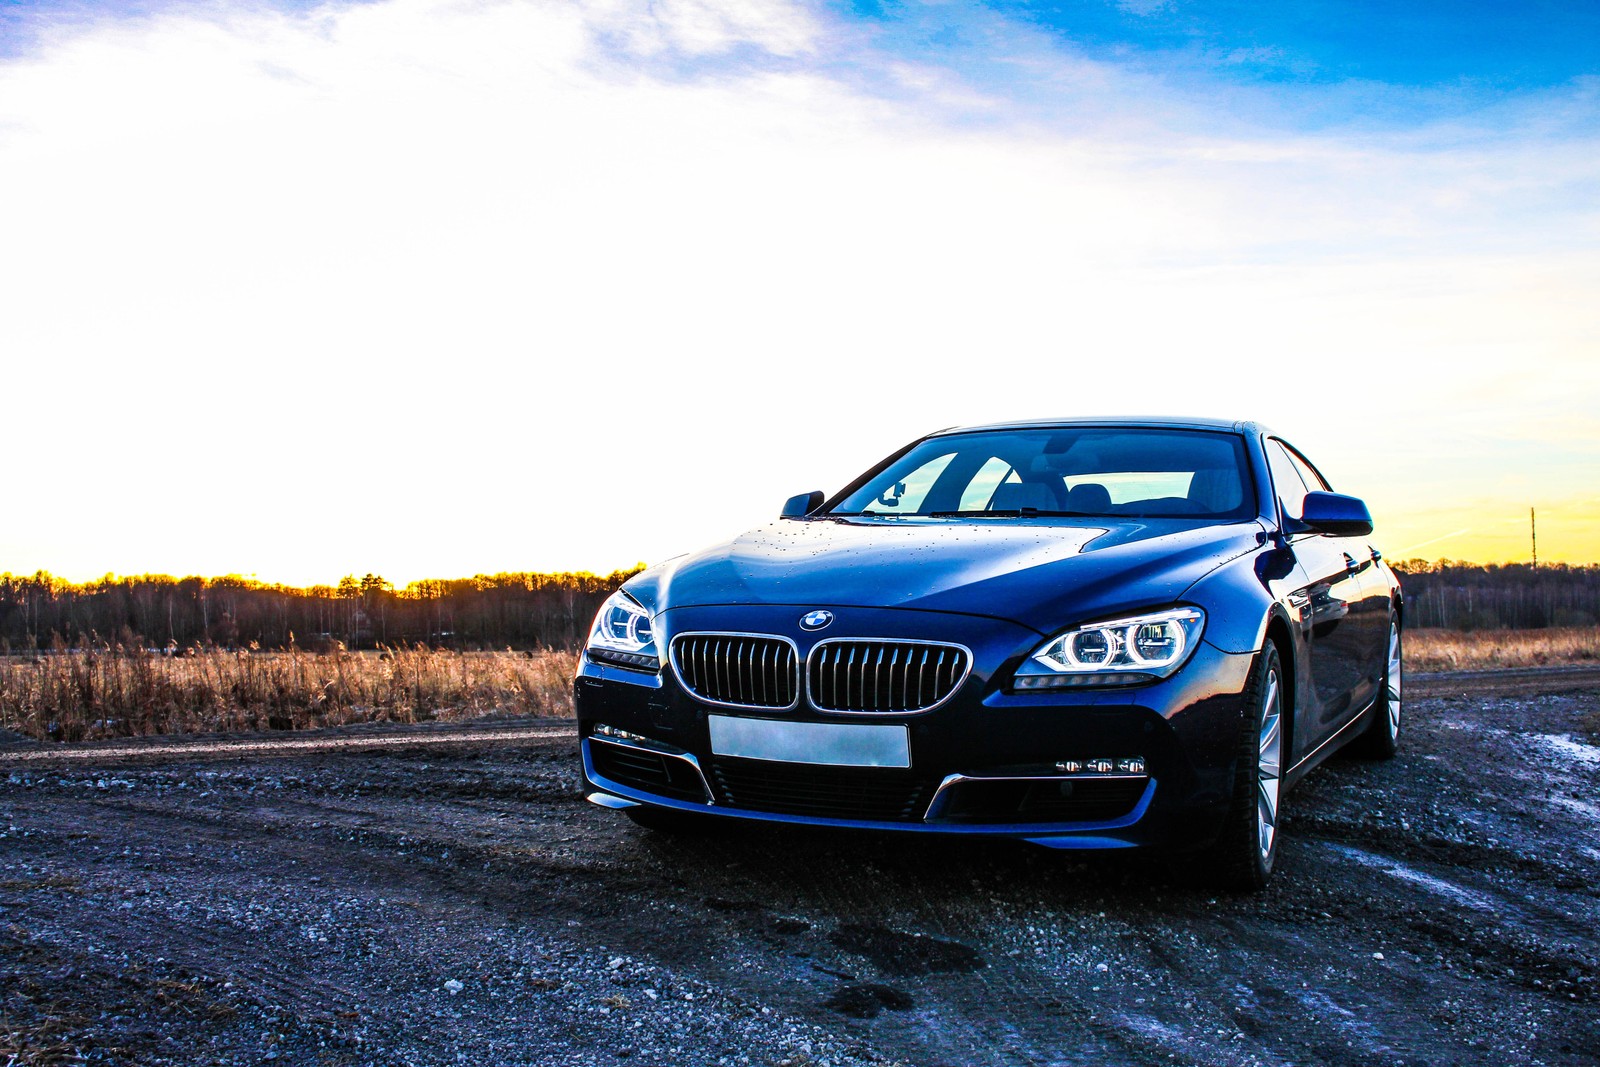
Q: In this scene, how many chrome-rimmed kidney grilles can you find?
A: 2